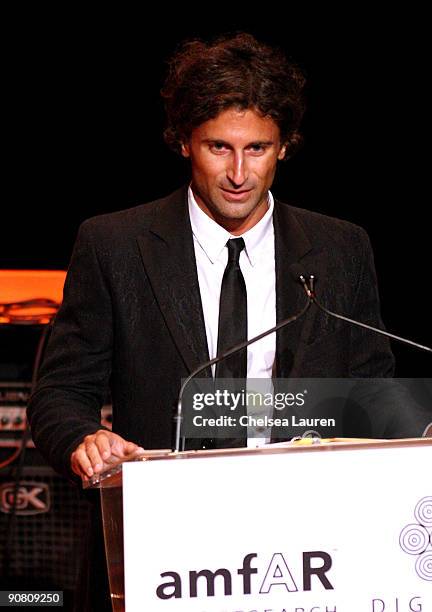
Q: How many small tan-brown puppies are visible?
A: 0